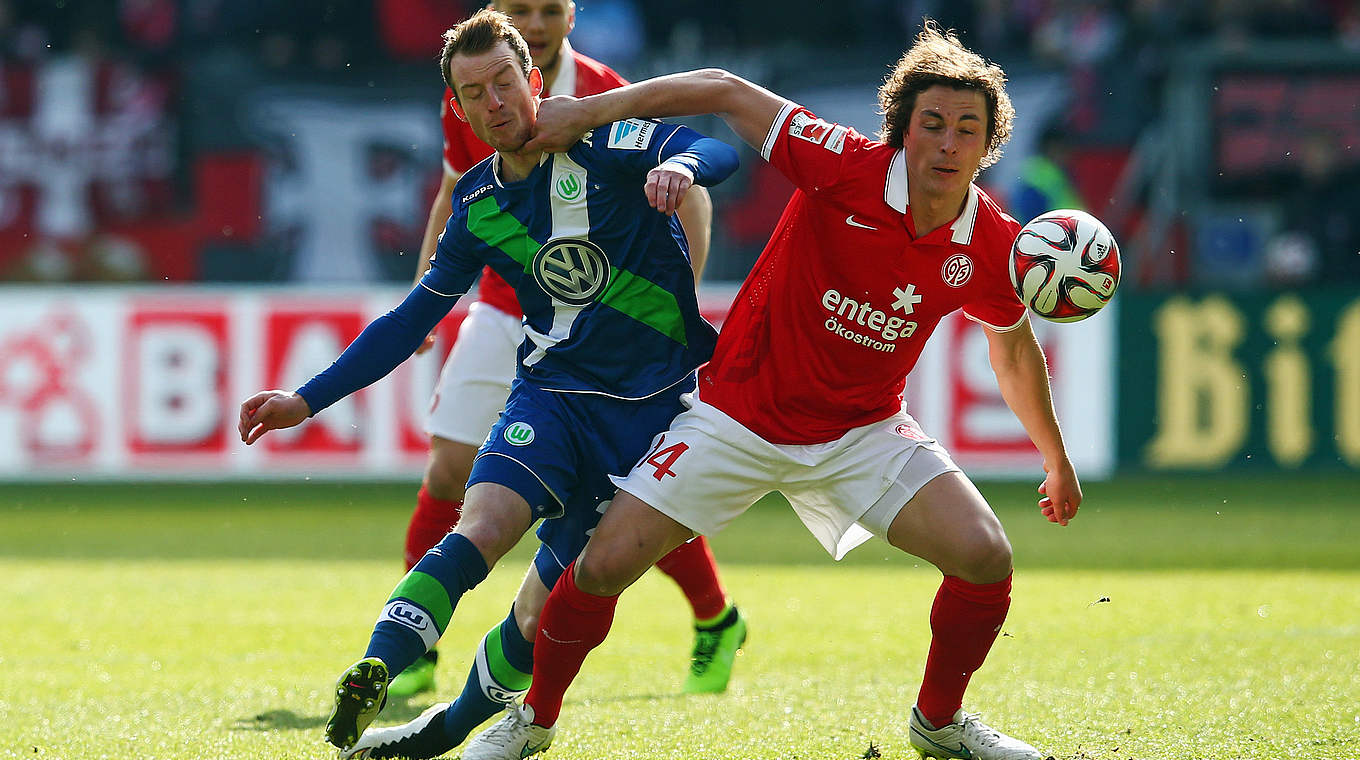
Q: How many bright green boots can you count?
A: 2